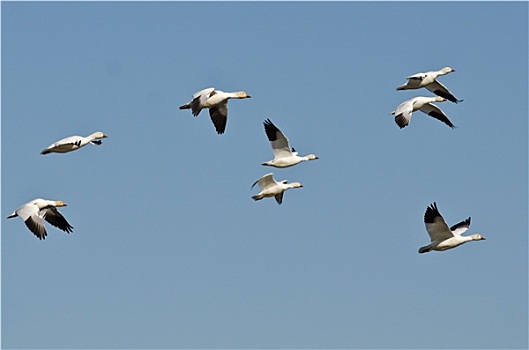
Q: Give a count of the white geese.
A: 8